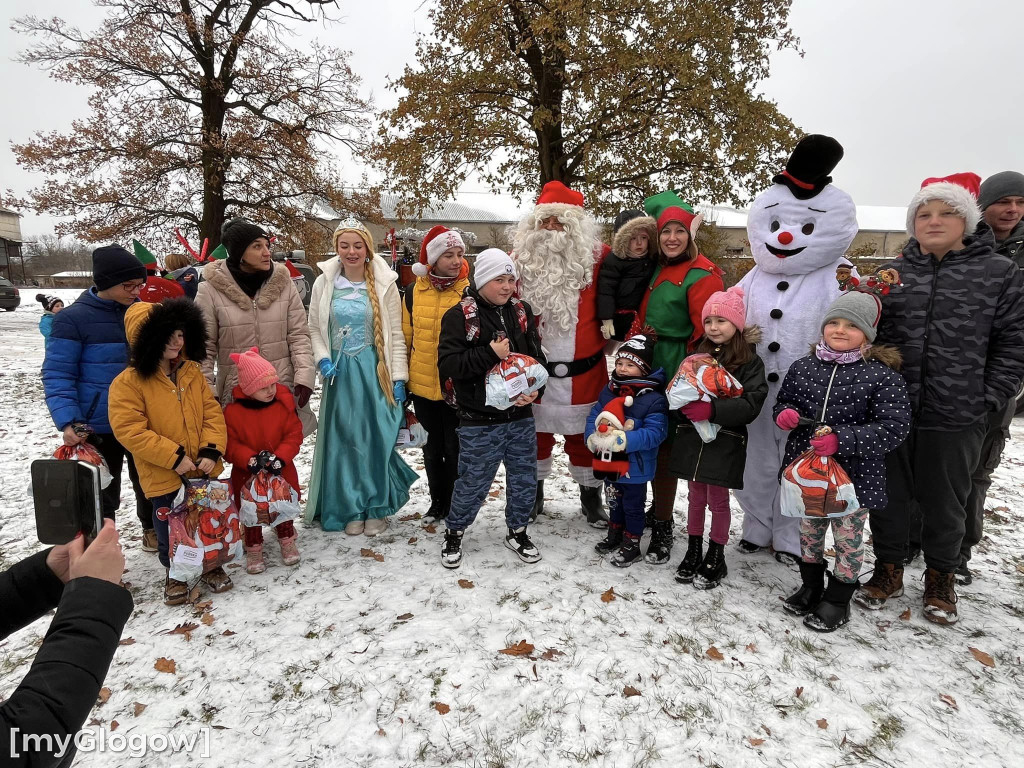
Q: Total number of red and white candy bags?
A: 7